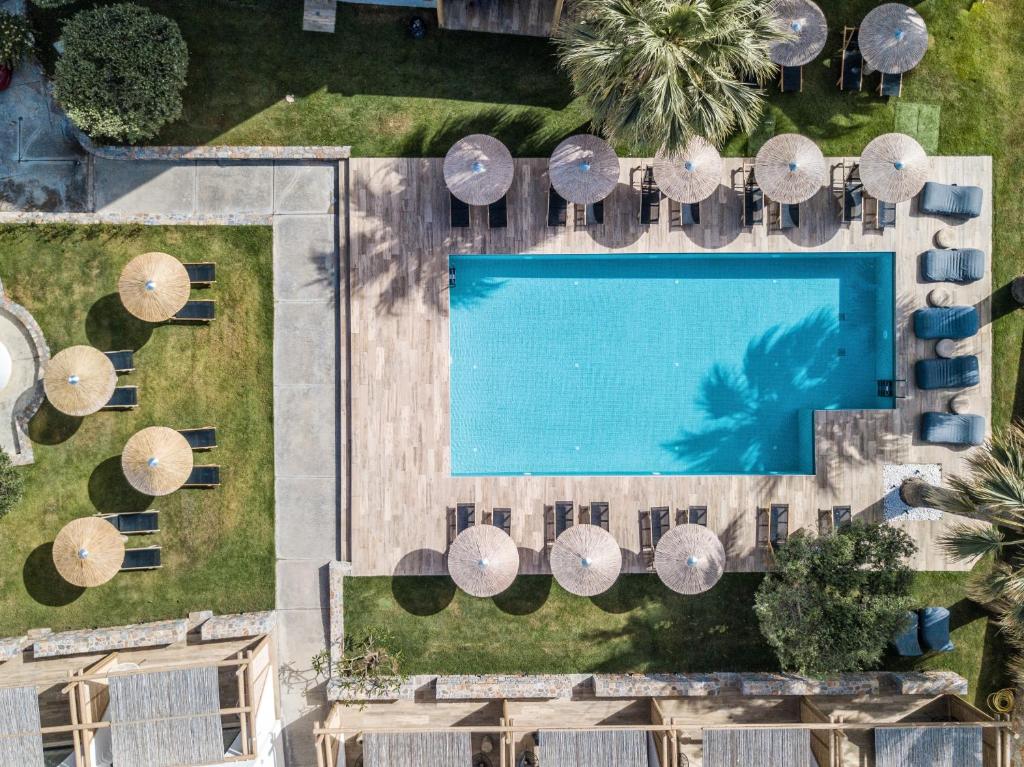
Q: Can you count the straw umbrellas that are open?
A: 14